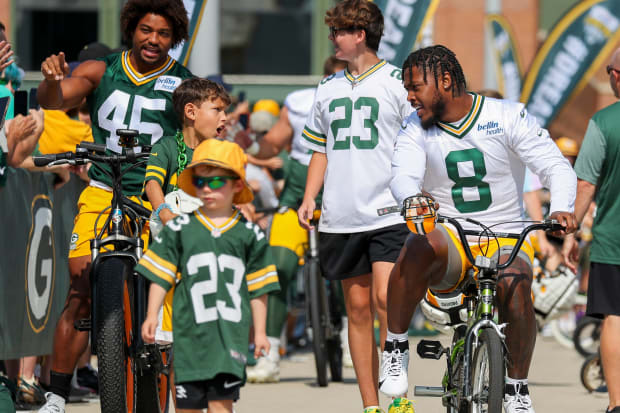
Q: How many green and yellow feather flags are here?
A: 4